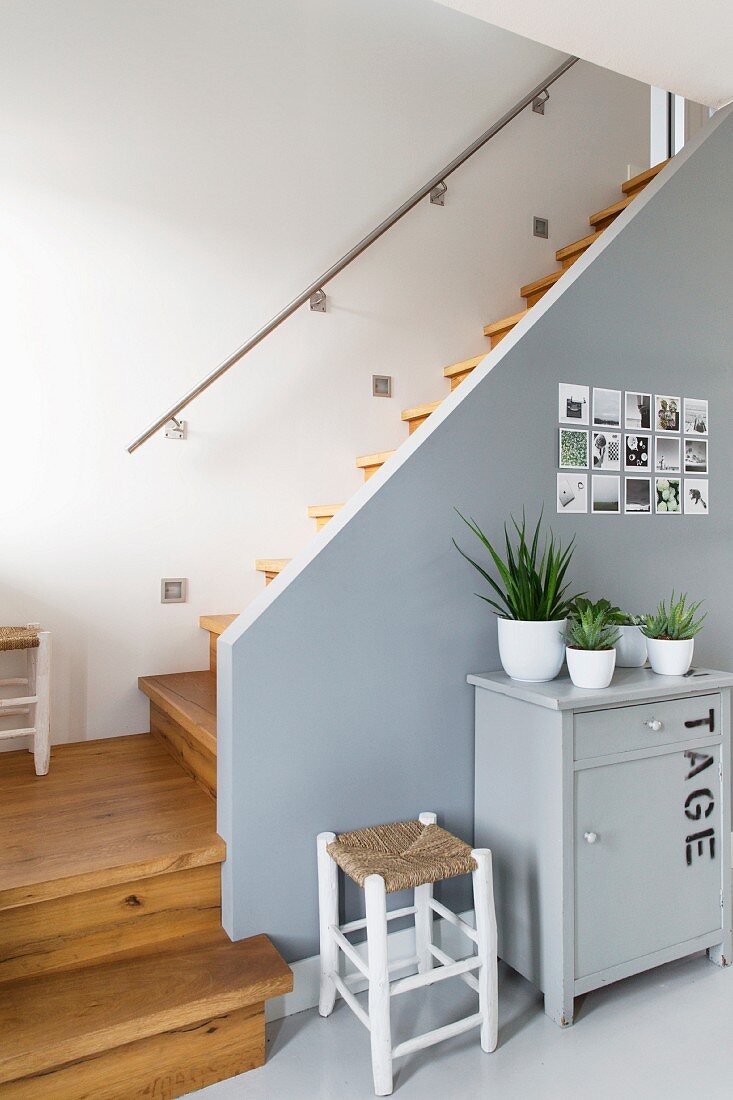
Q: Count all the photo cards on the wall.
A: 15